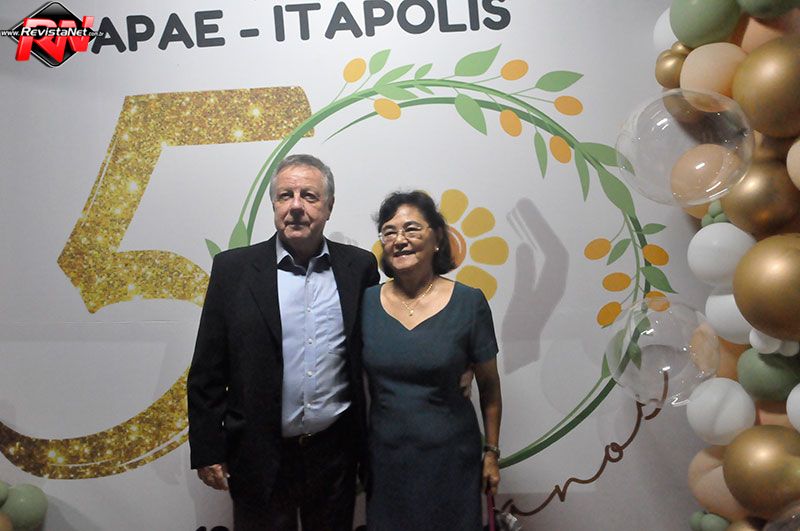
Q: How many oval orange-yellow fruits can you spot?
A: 11